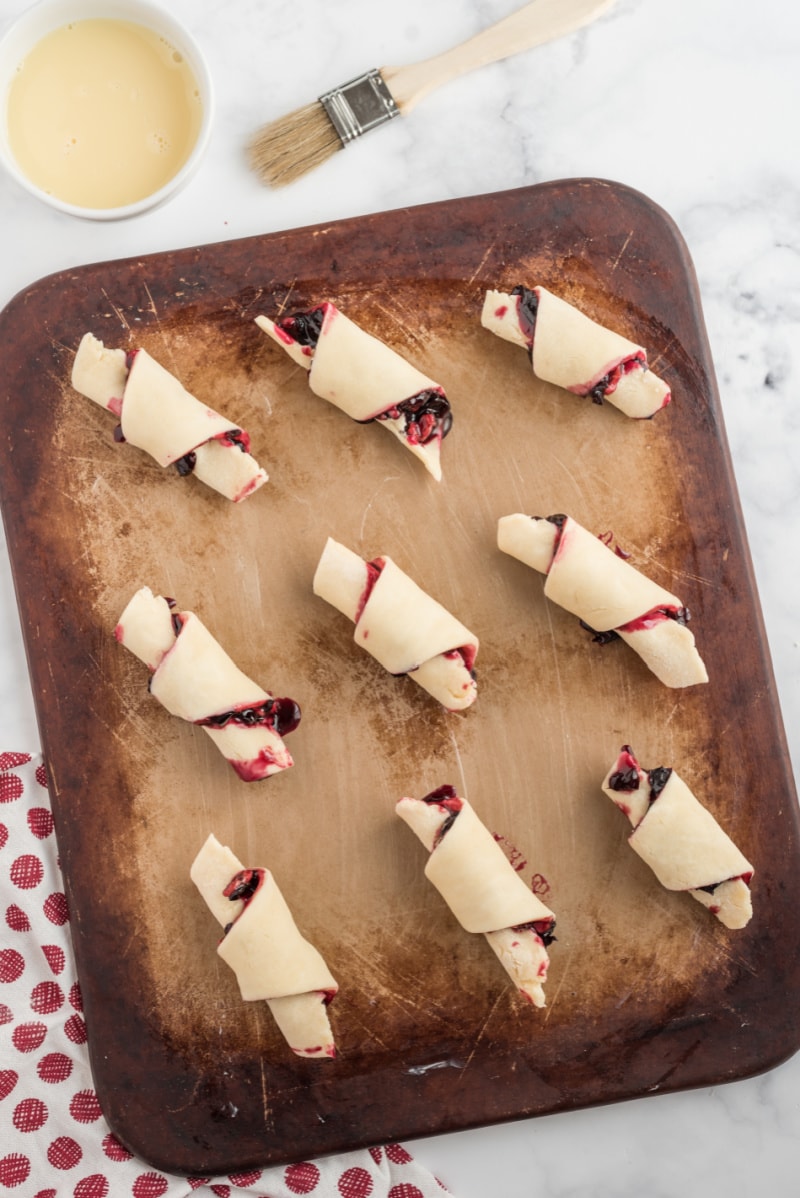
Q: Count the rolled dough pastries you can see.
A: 9